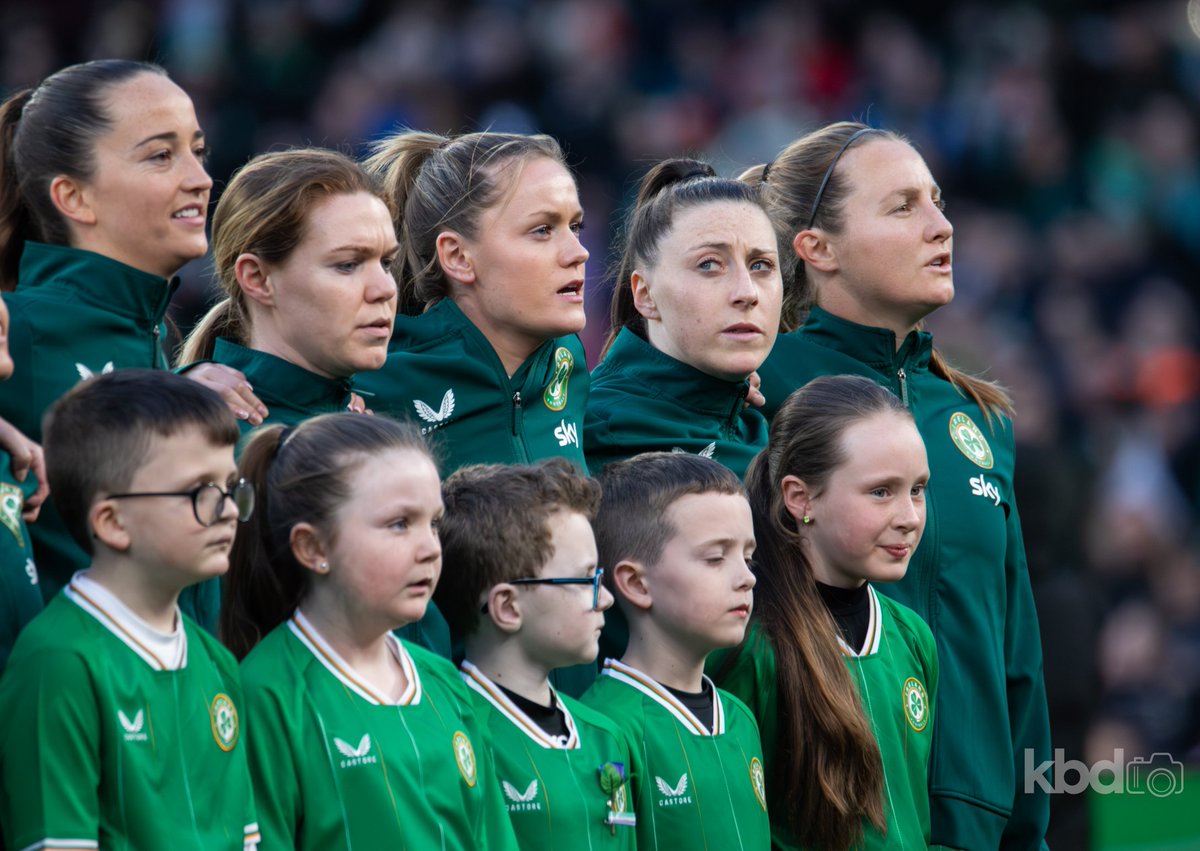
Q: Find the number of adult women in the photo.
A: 5